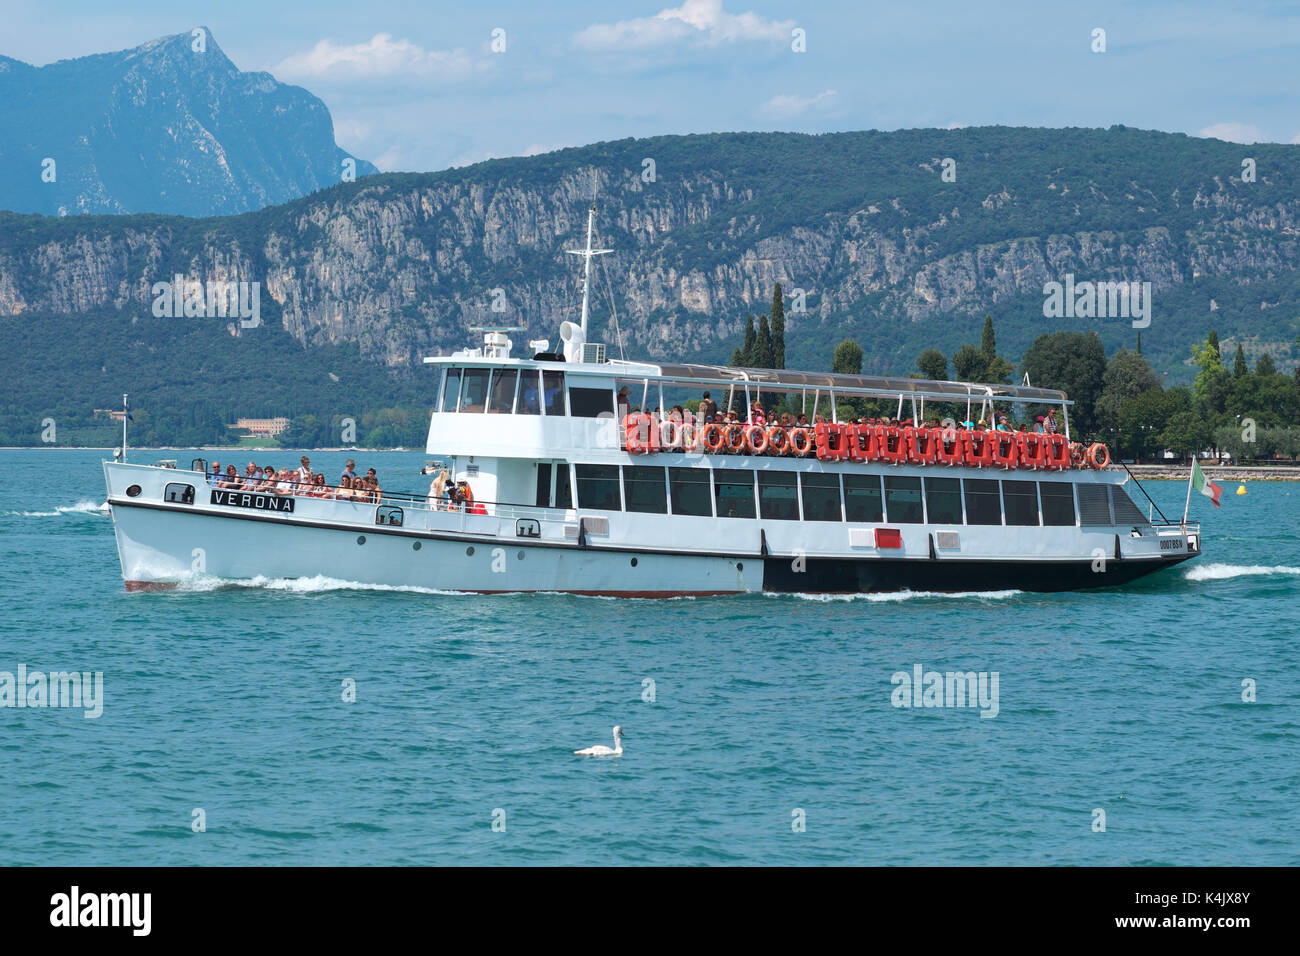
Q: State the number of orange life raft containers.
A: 10